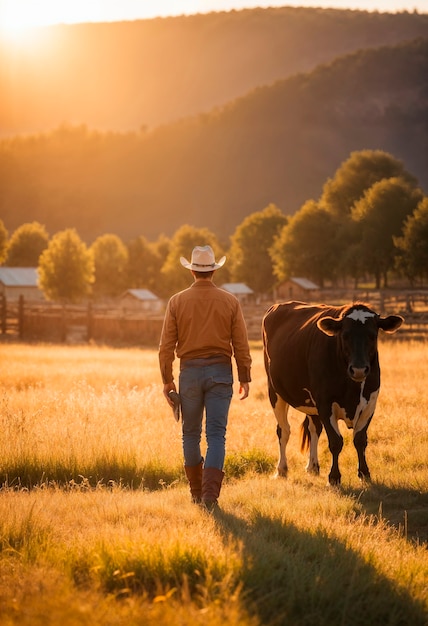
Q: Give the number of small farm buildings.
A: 4